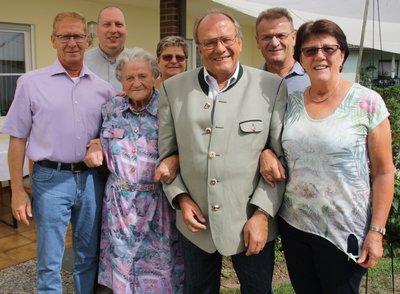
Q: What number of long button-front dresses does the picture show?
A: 1